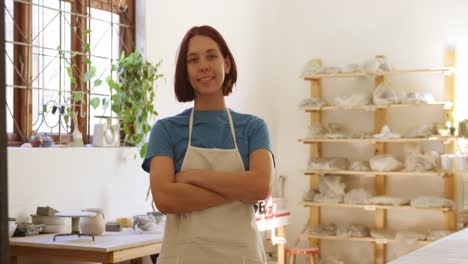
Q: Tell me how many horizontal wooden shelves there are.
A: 6